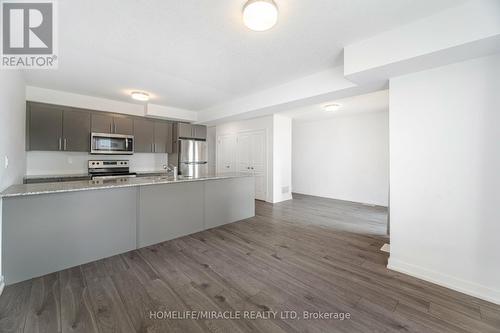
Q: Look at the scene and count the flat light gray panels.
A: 3